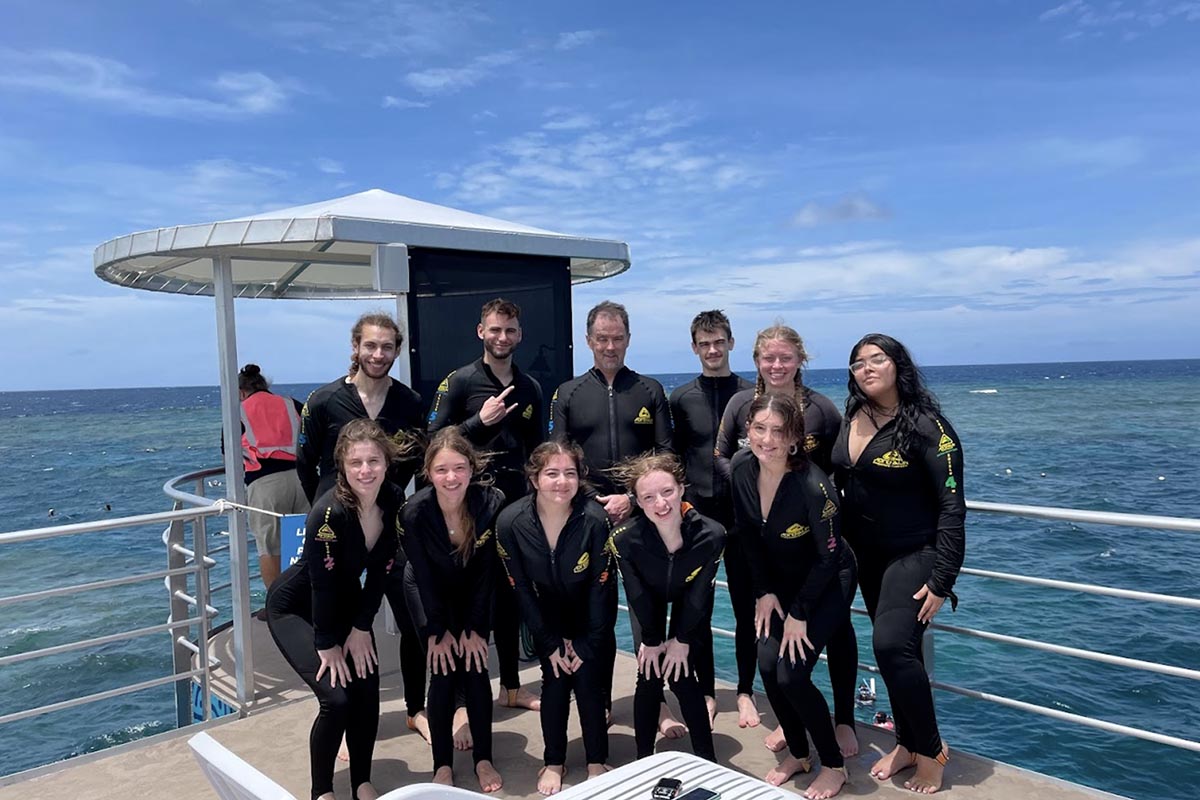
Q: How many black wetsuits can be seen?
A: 11